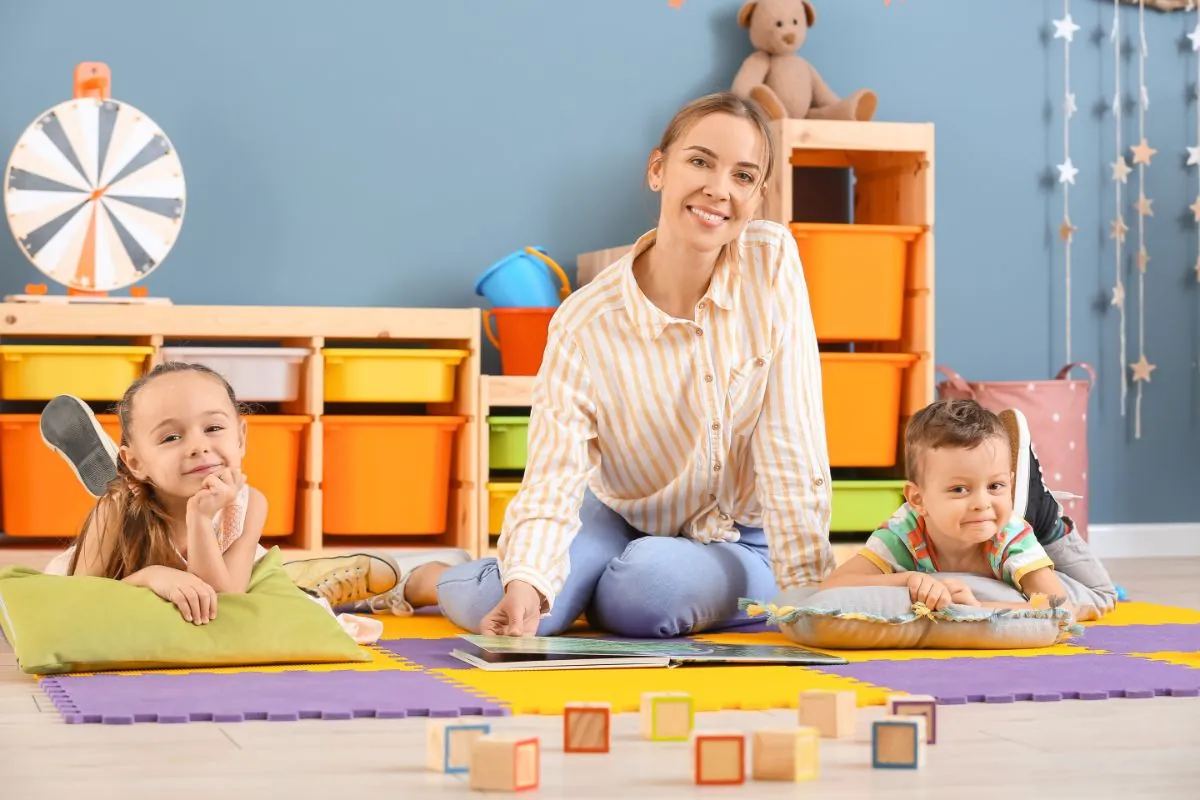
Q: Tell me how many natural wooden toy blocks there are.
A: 9